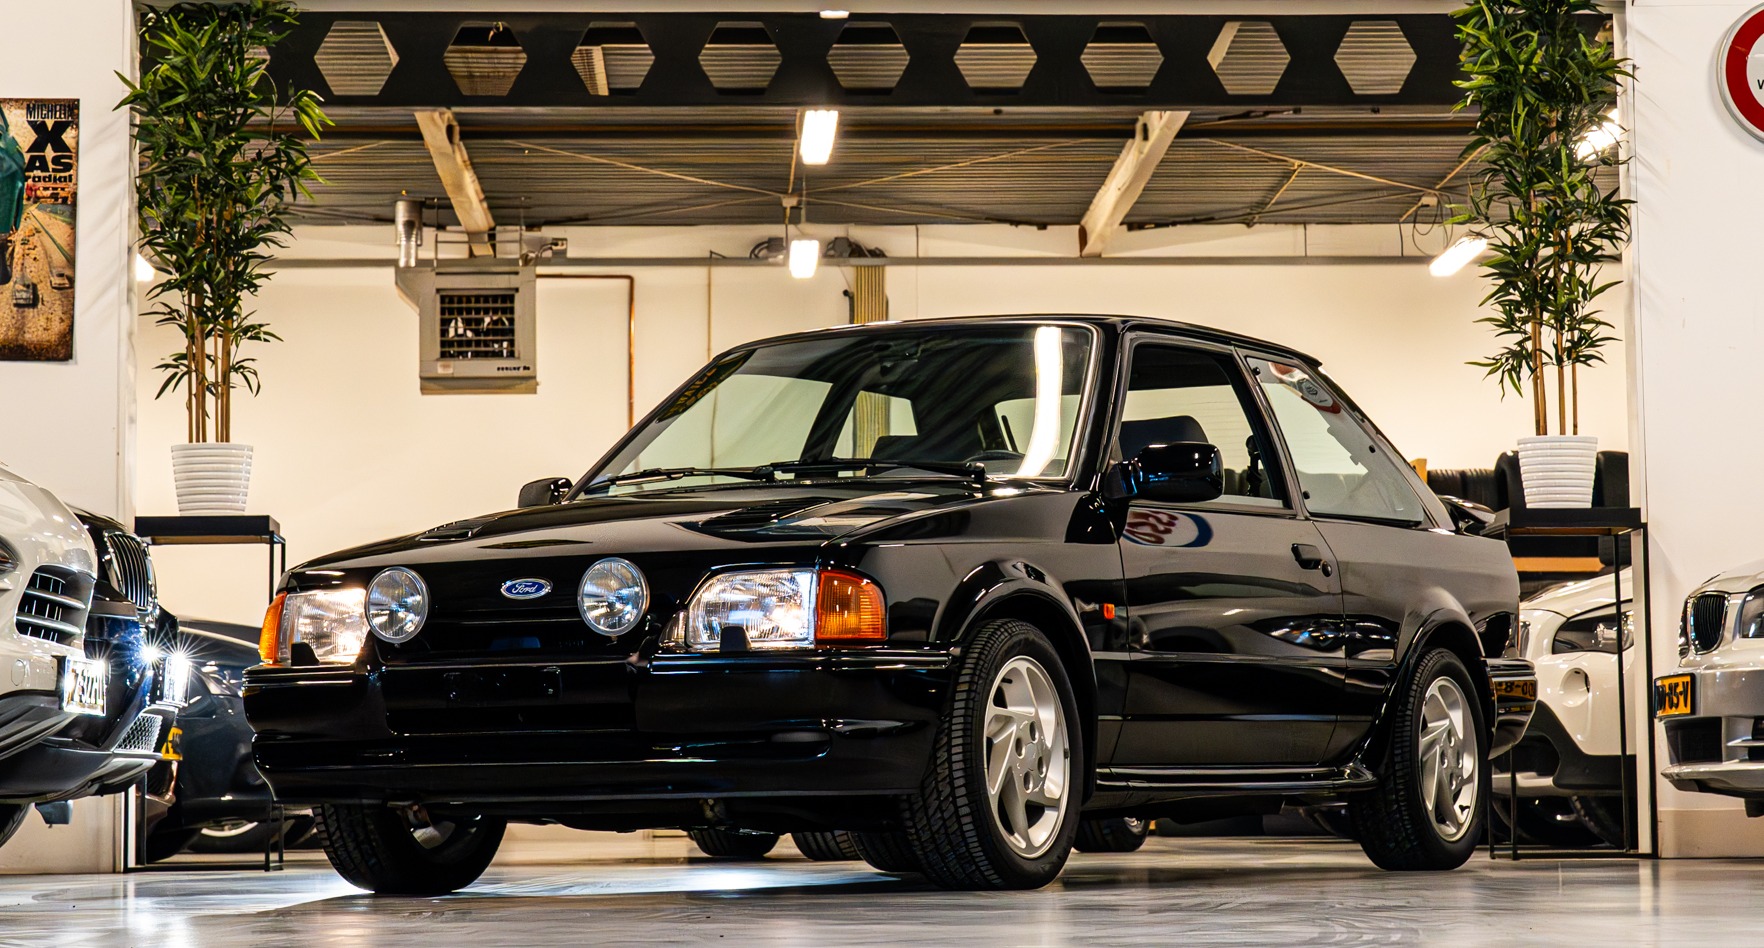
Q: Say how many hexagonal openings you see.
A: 9